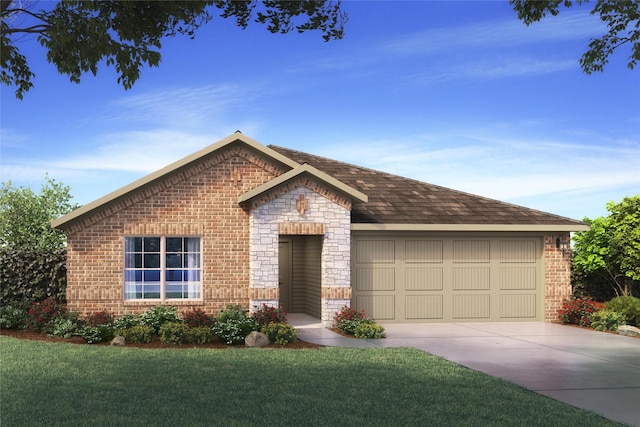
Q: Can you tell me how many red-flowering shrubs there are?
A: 6